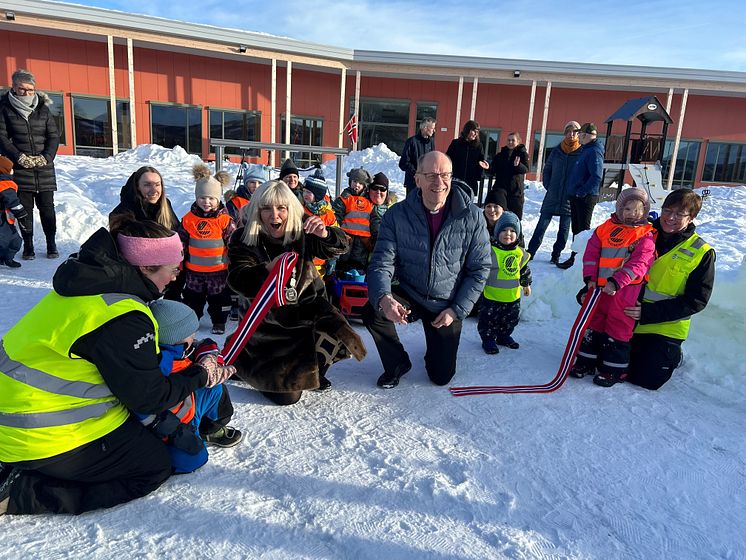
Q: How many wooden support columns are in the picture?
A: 12